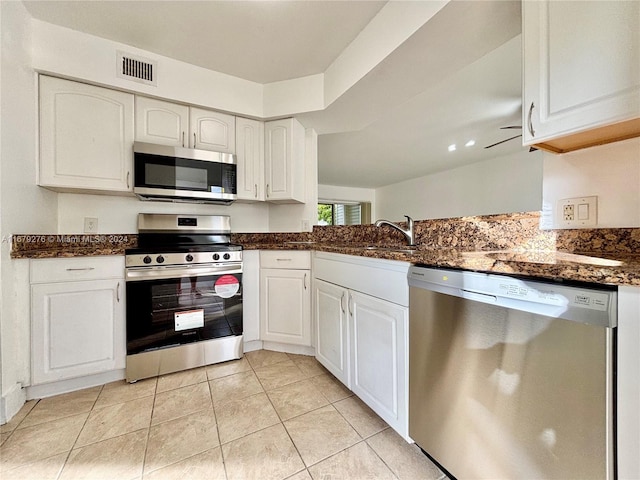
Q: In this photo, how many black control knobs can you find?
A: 5